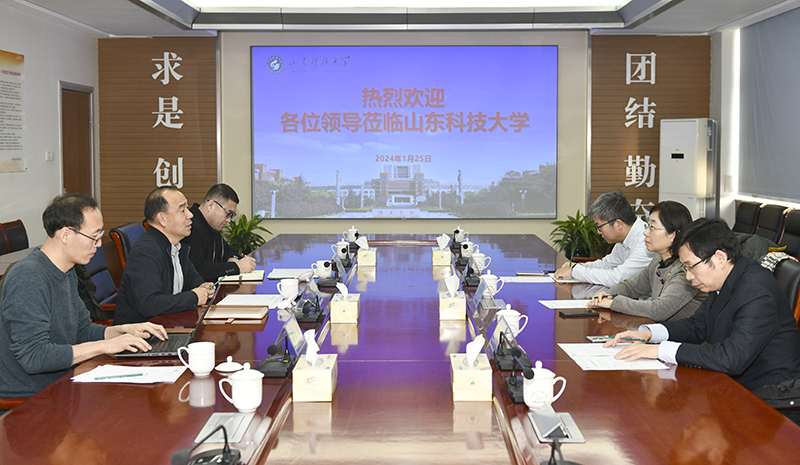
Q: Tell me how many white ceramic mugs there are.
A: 12